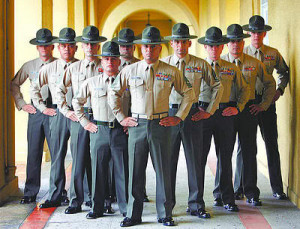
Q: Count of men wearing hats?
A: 10